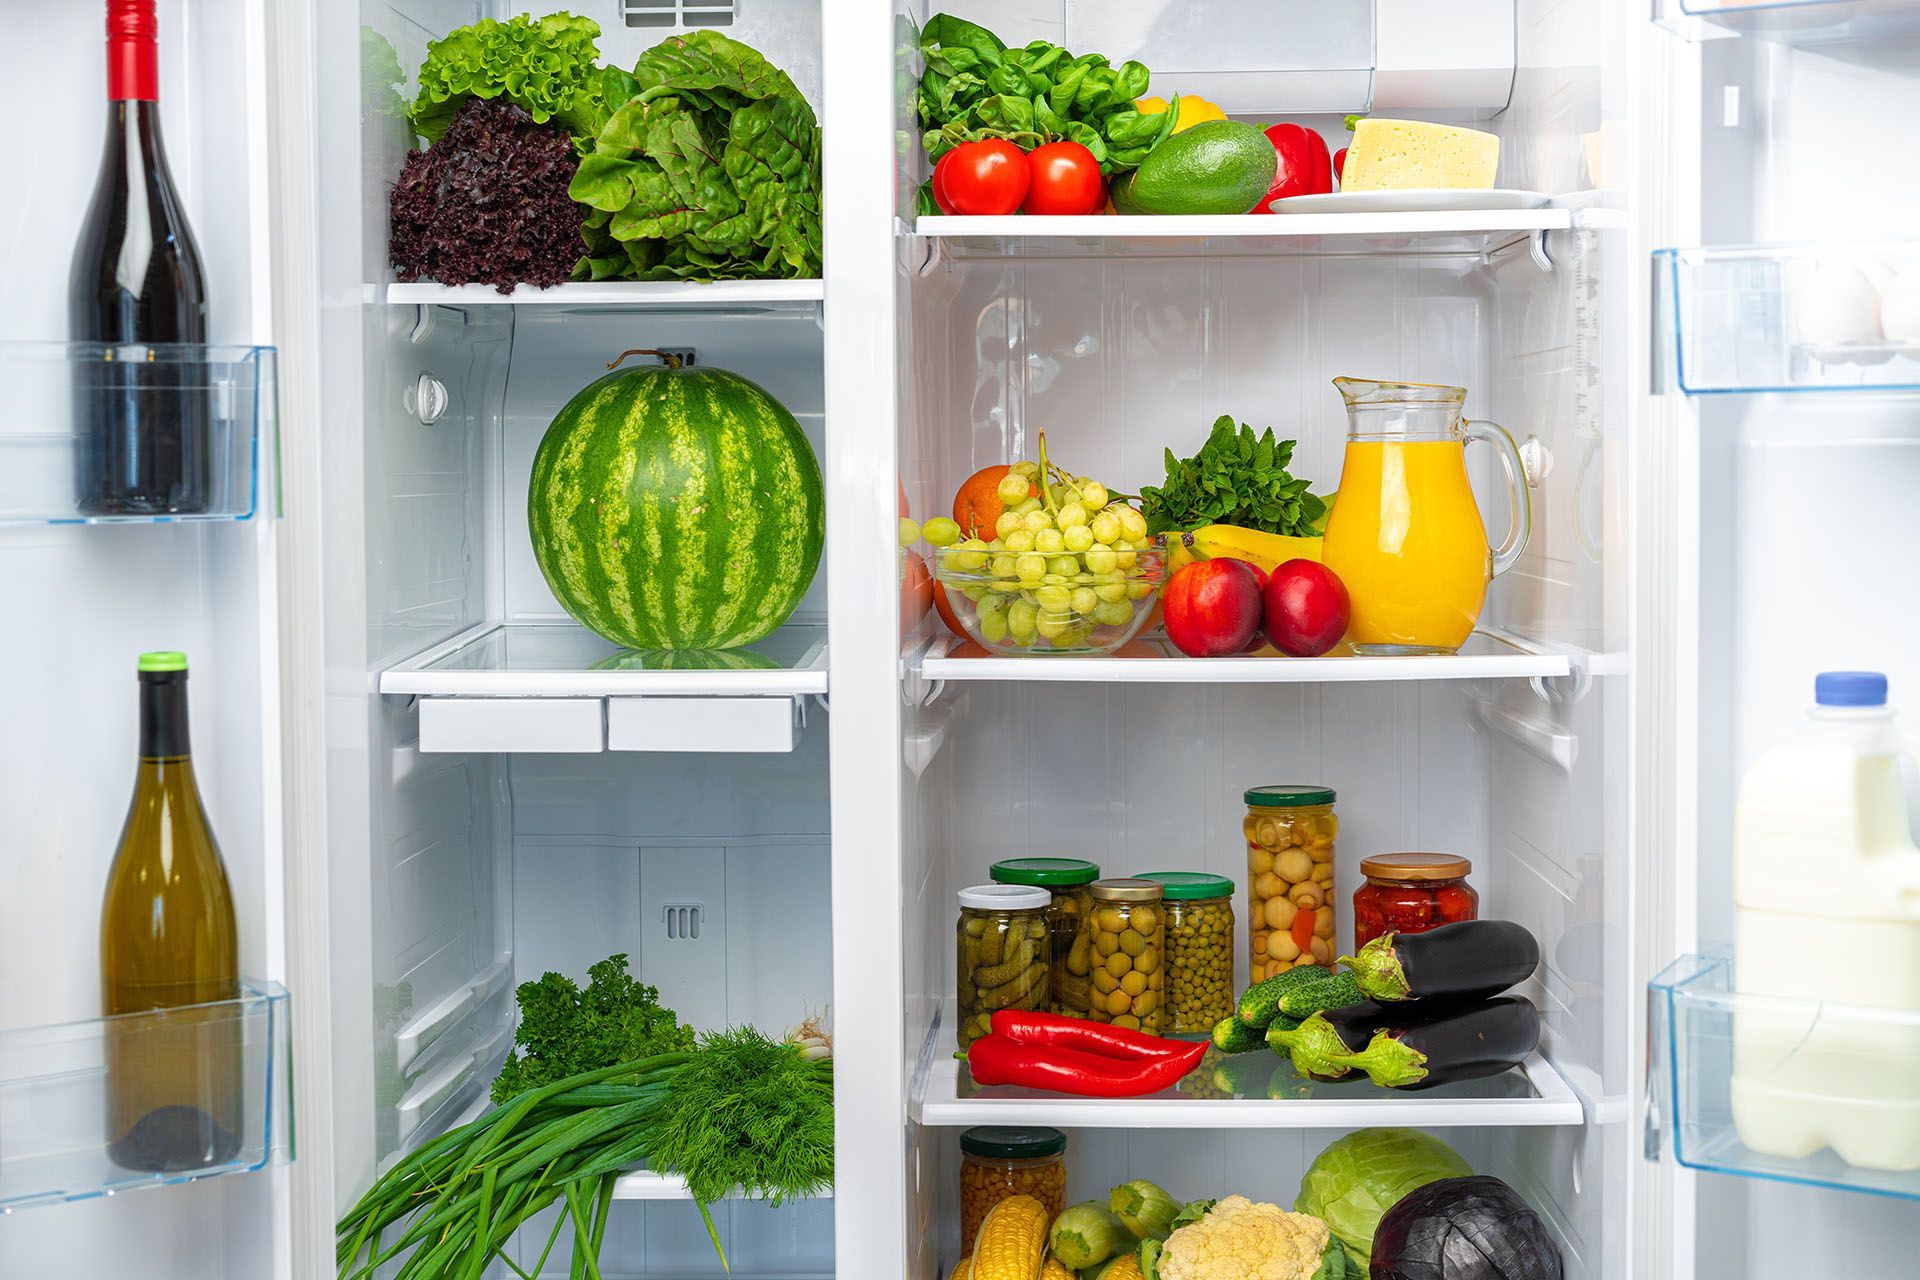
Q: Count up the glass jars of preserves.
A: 7